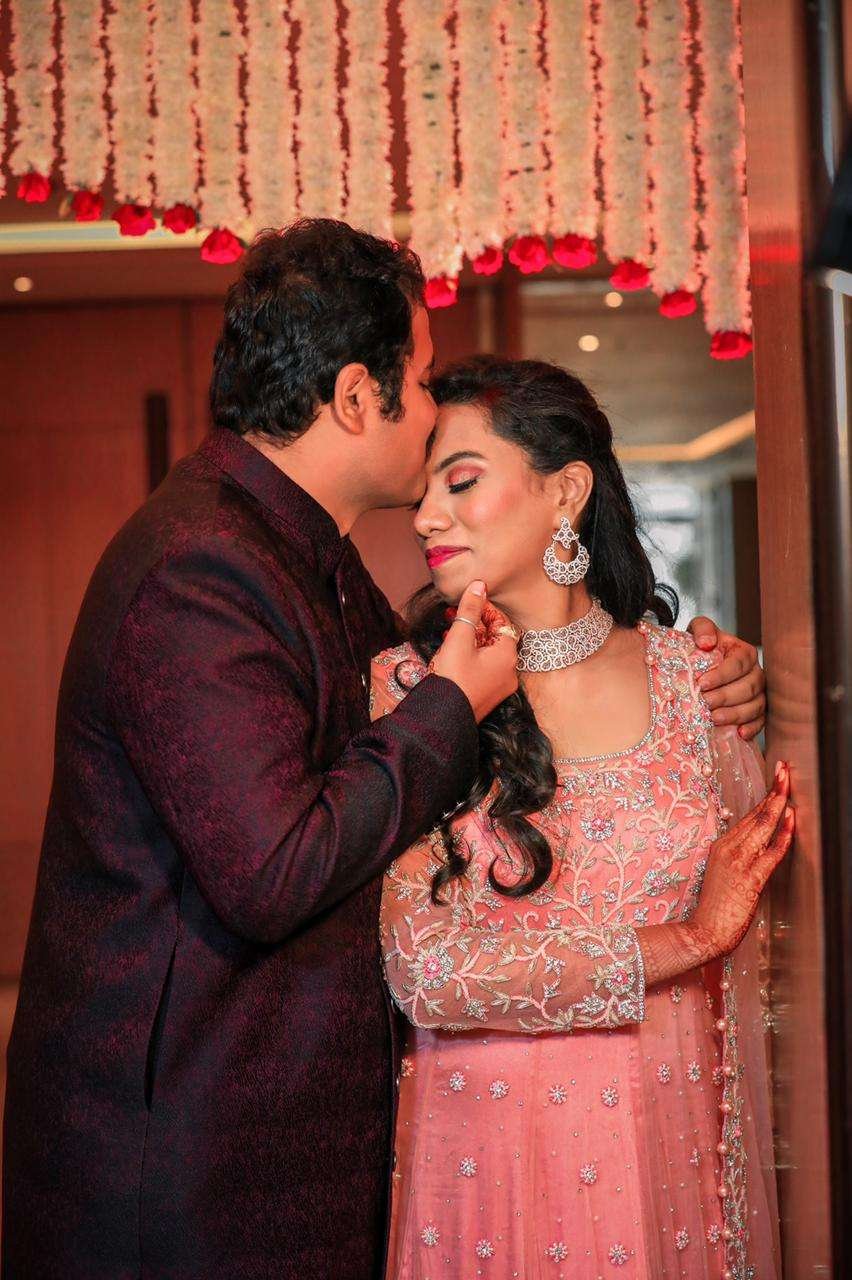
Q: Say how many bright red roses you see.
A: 12